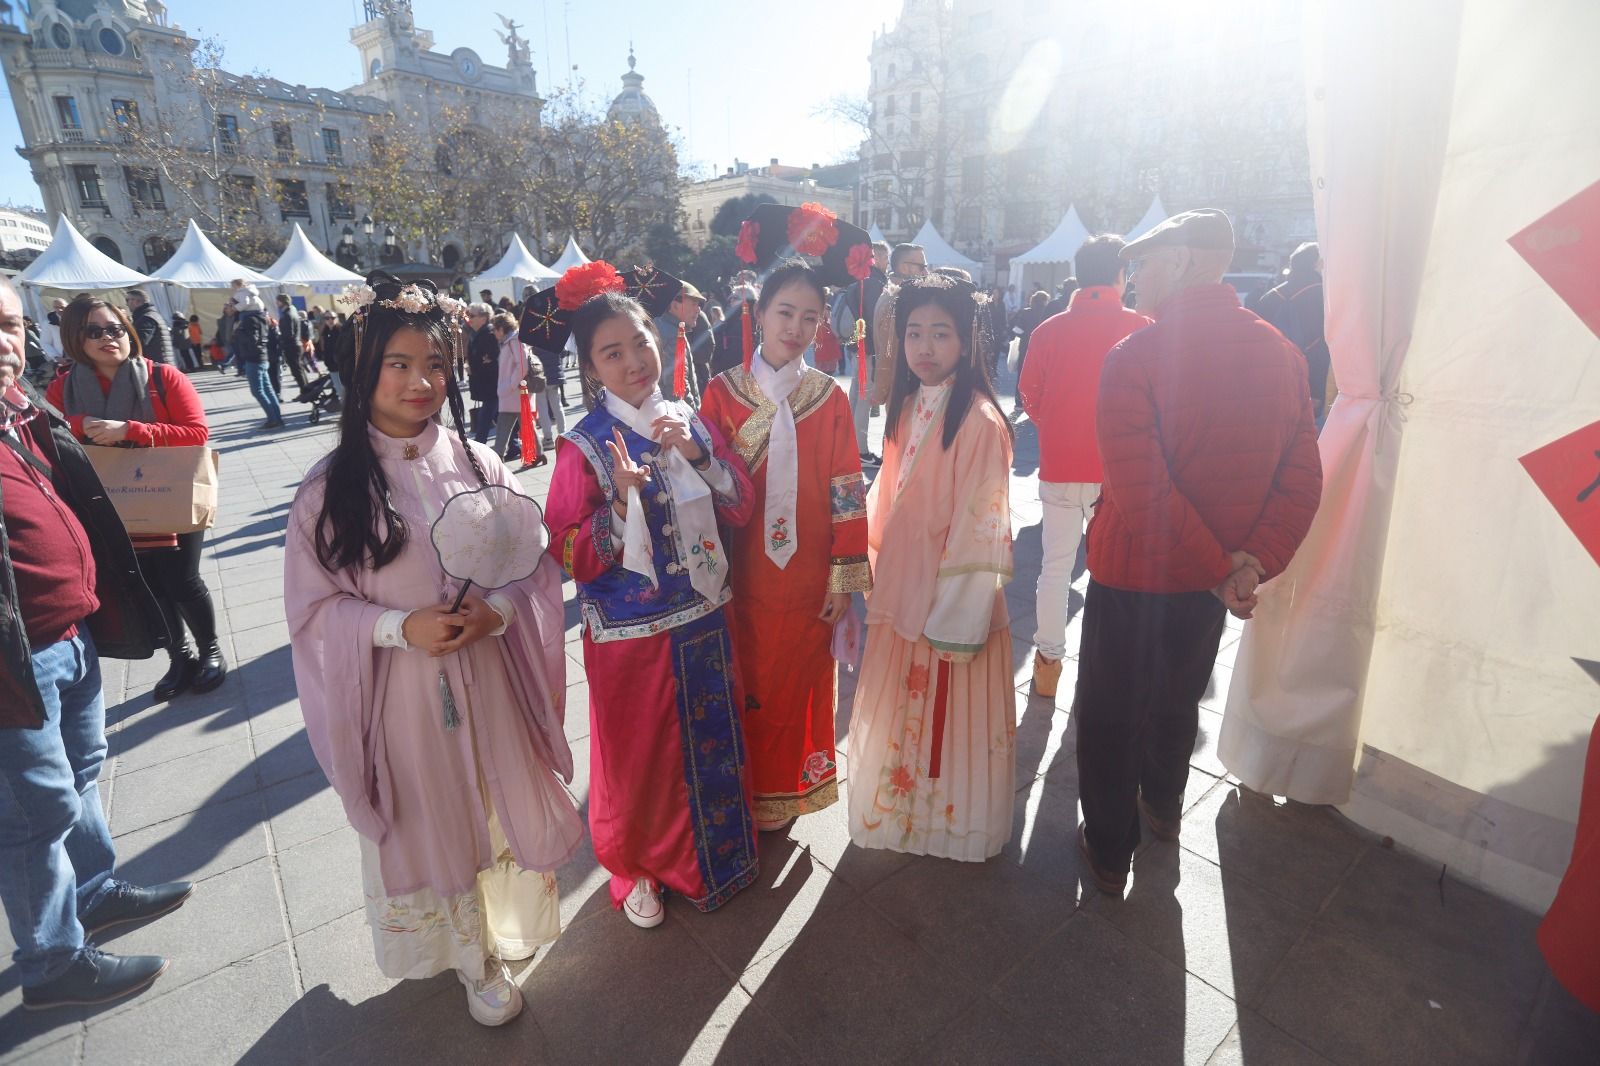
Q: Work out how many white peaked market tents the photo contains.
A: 9